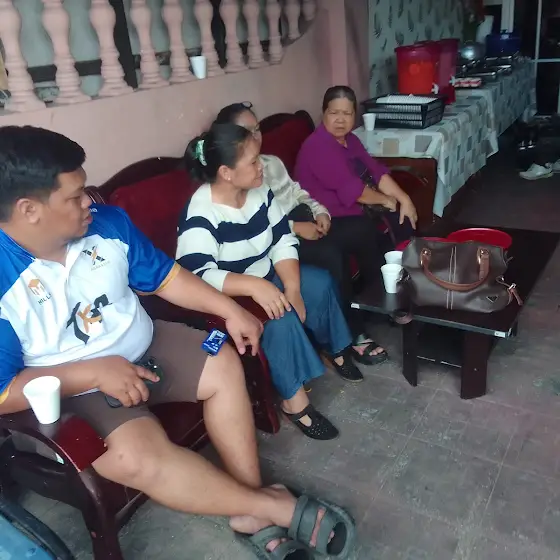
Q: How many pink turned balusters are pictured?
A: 11